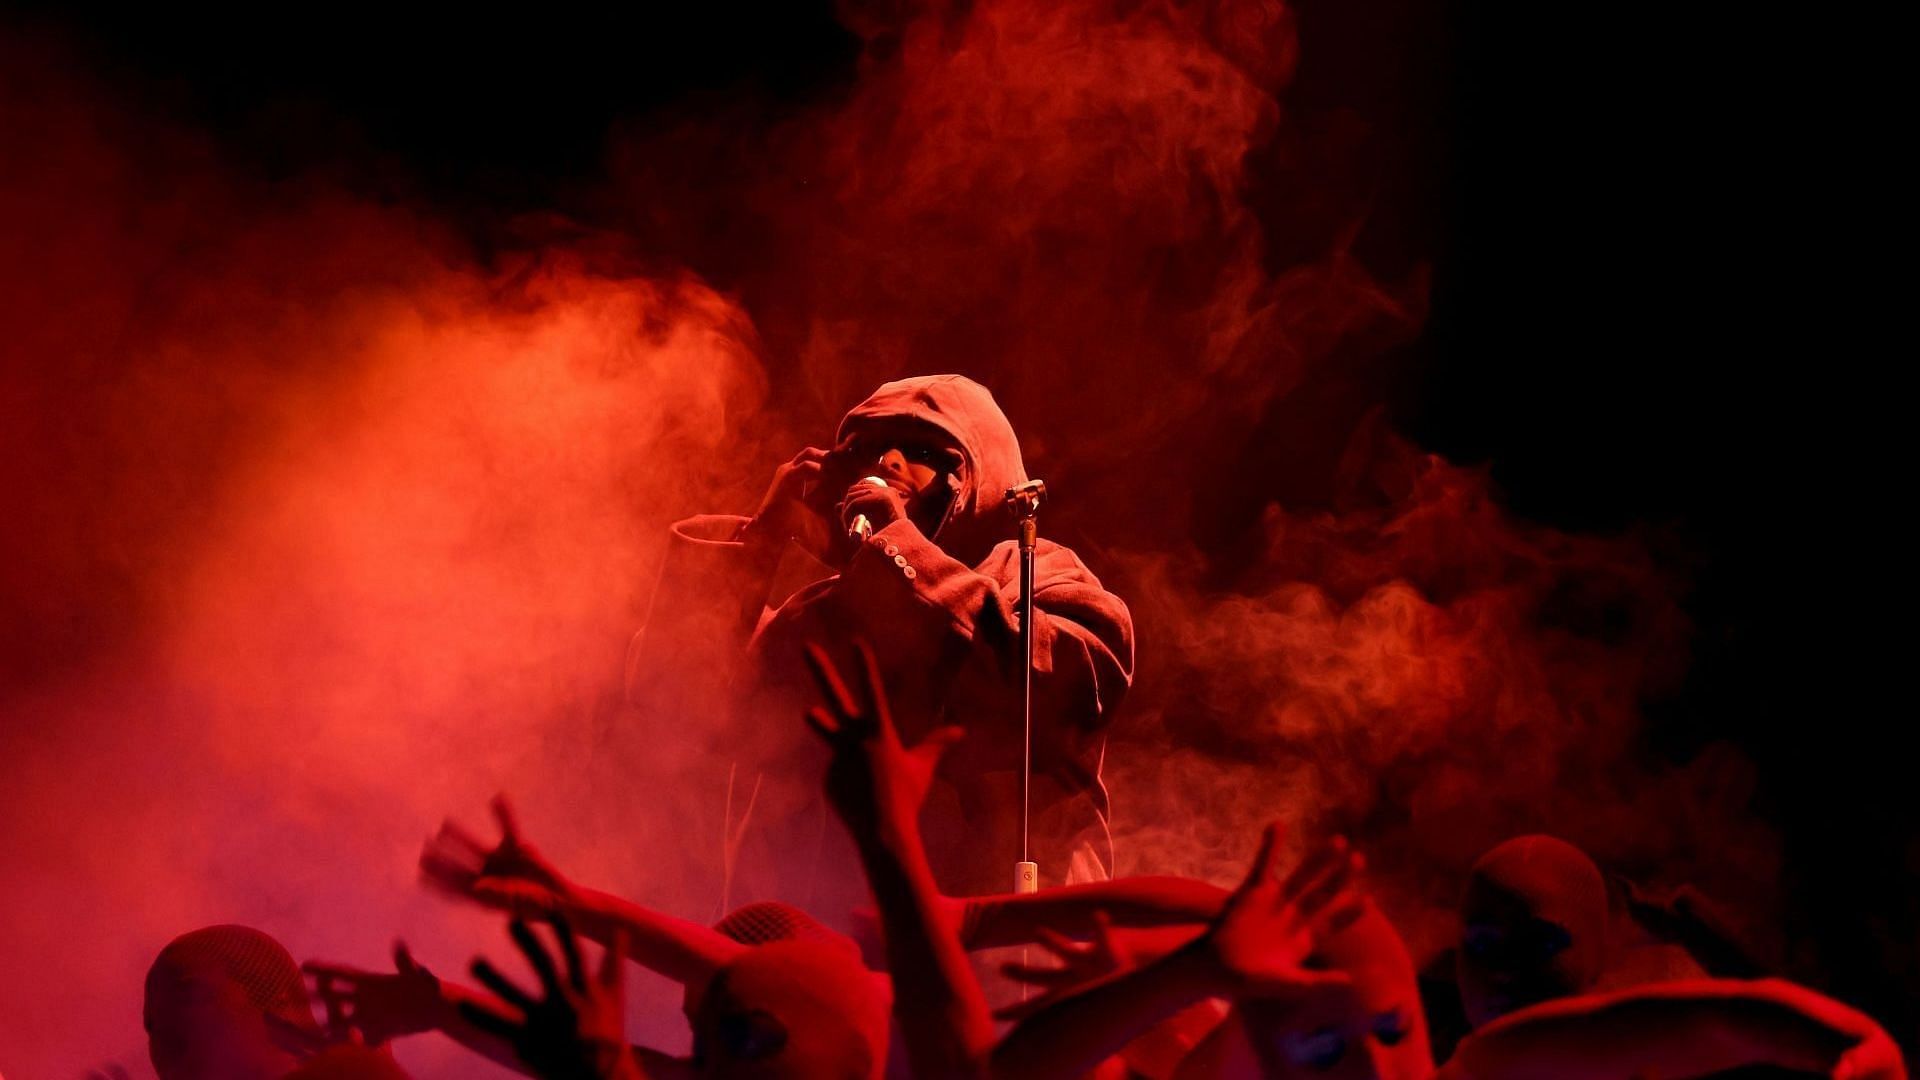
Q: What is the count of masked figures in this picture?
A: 5